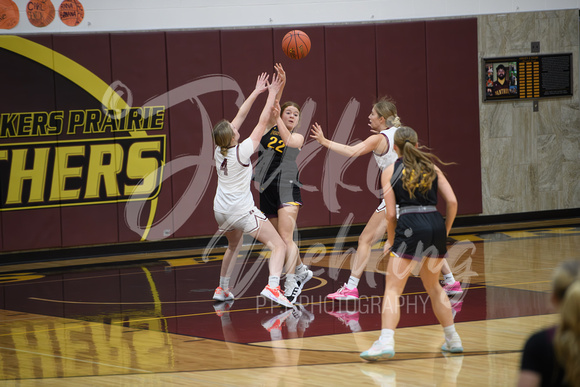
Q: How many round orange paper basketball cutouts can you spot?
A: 3